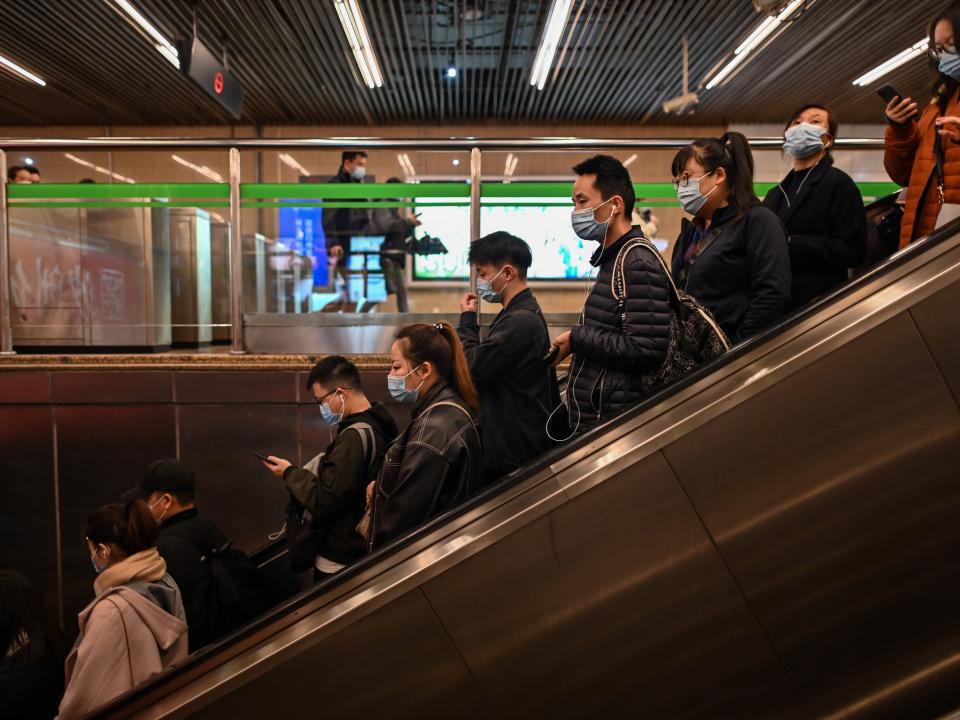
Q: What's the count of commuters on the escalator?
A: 10